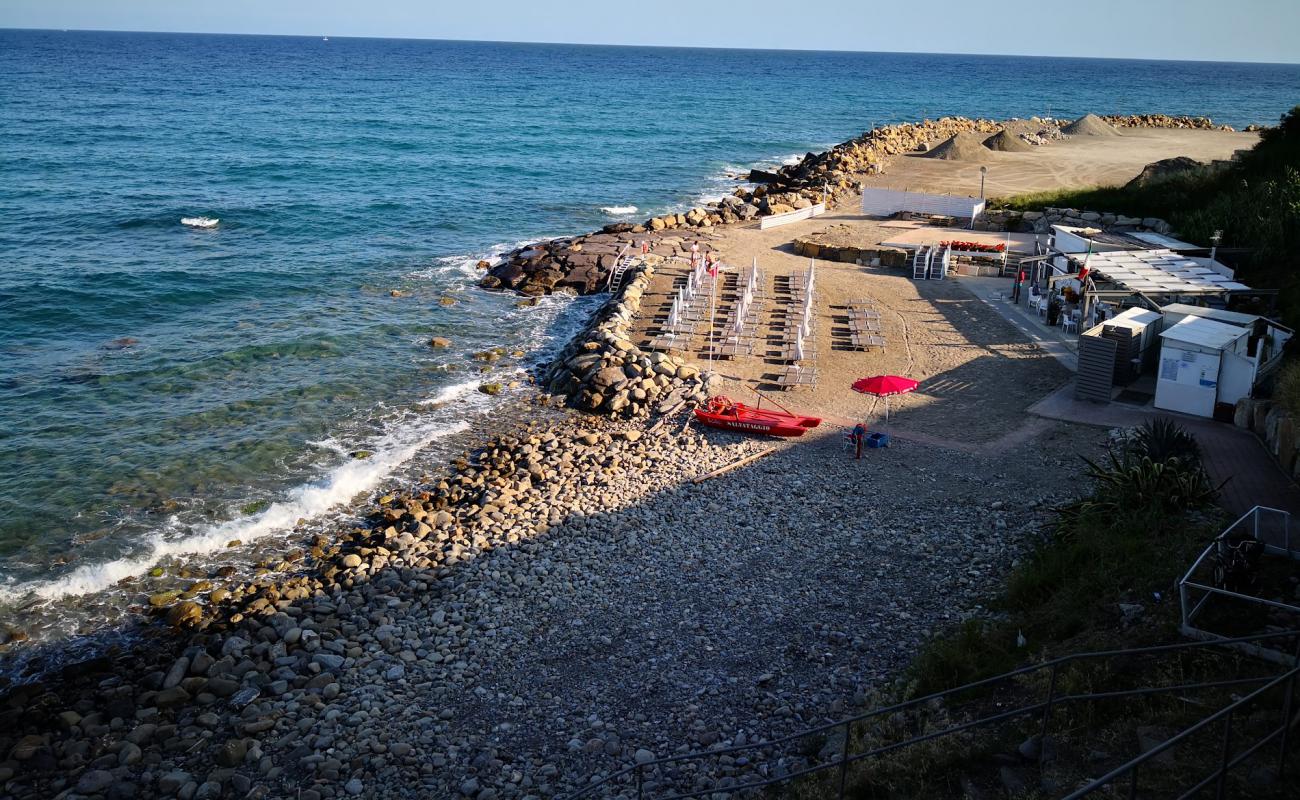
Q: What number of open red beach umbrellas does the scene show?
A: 1